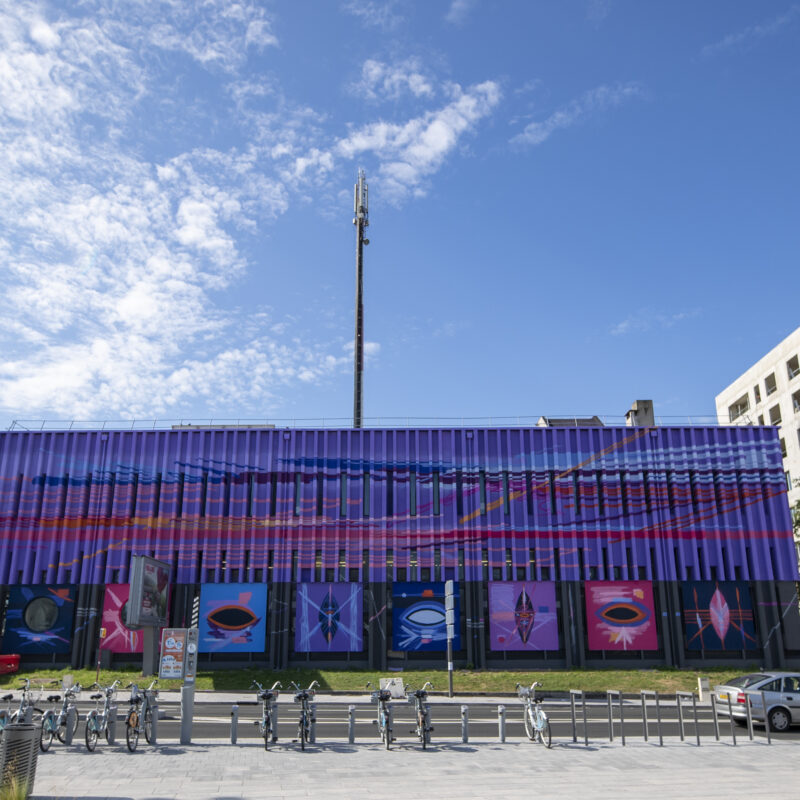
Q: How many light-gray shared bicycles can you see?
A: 9